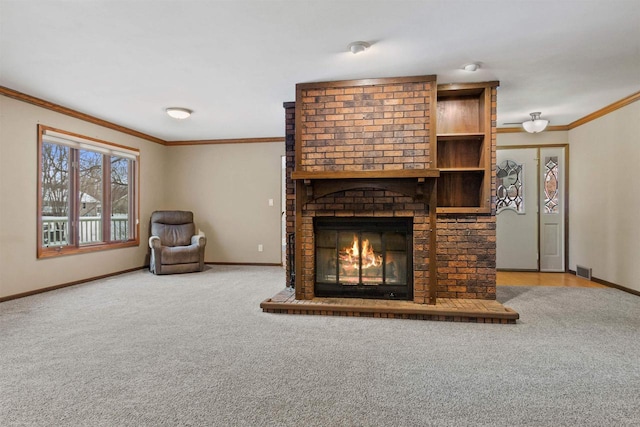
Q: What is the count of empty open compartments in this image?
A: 3